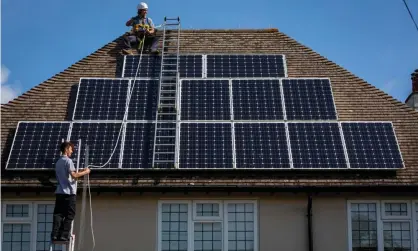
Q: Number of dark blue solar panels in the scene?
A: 14